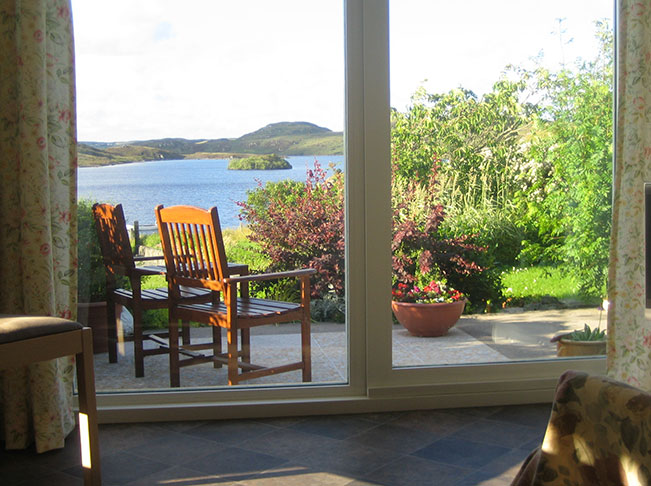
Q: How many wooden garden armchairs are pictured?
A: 2